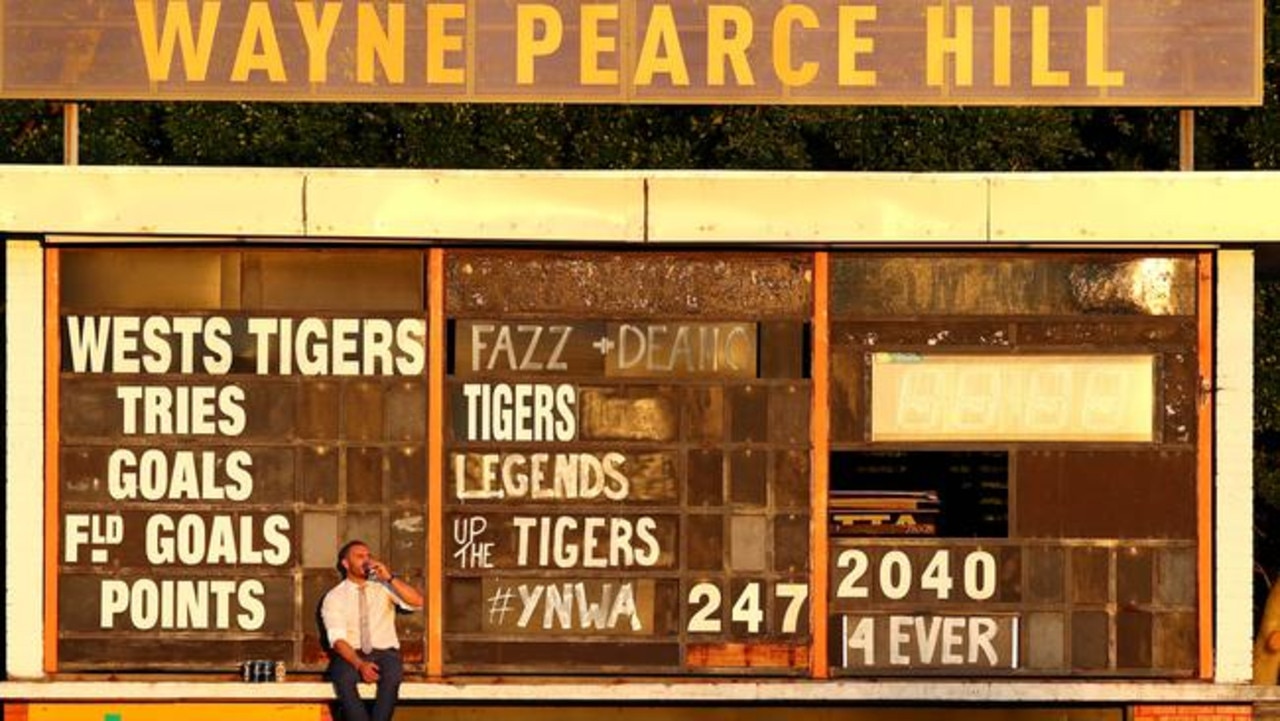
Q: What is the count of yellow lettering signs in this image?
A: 1